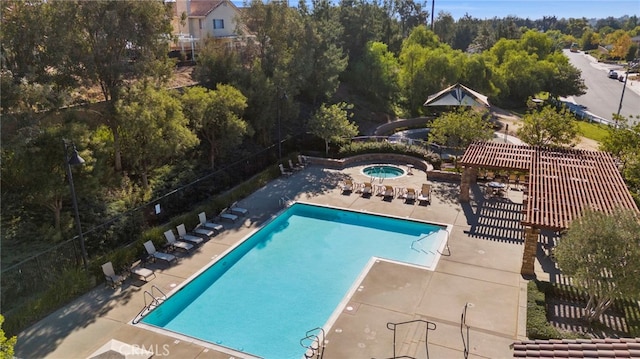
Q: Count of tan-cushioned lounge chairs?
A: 5